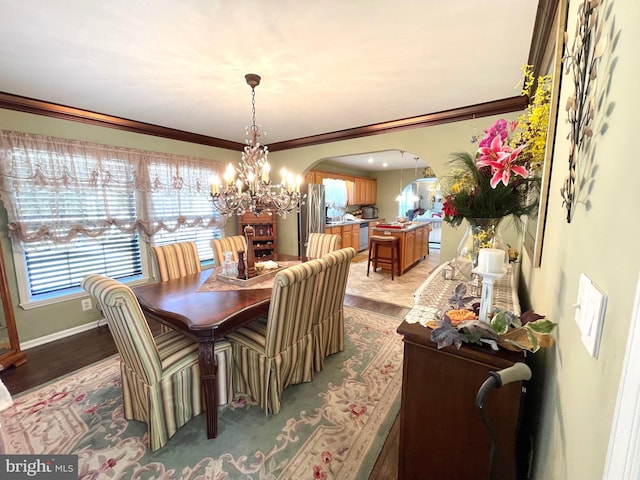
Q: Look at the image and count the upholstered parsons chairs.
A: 6